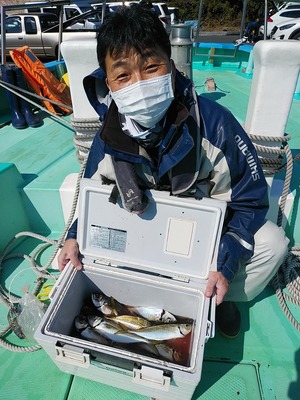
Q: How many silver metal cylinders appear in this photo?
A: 1